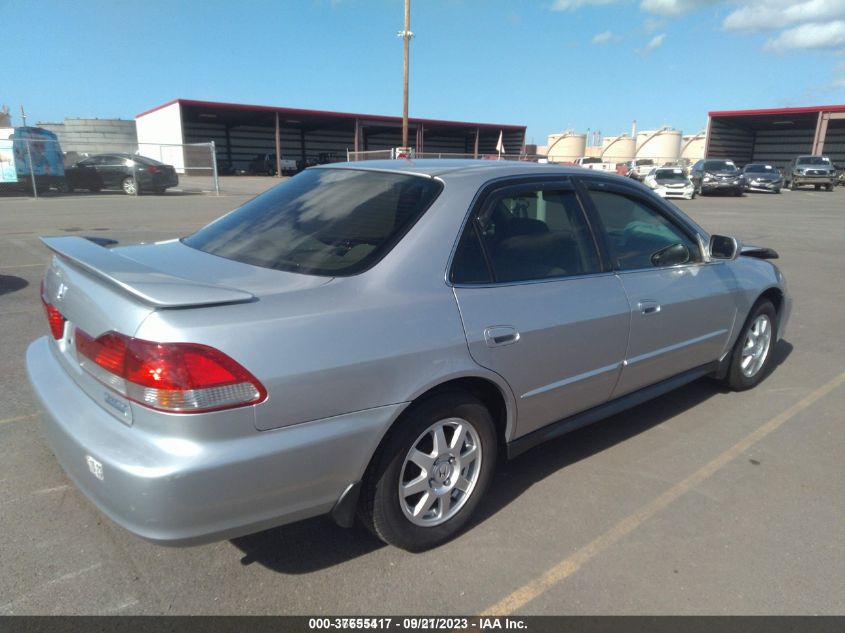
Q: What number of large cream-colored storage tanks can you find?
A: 4